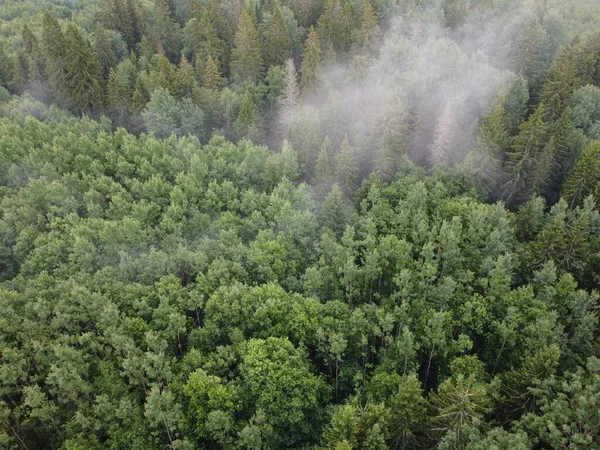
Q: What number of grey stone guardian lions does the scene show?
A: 0